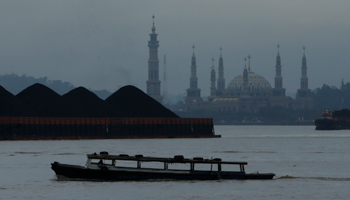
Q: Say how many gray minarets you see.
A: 7